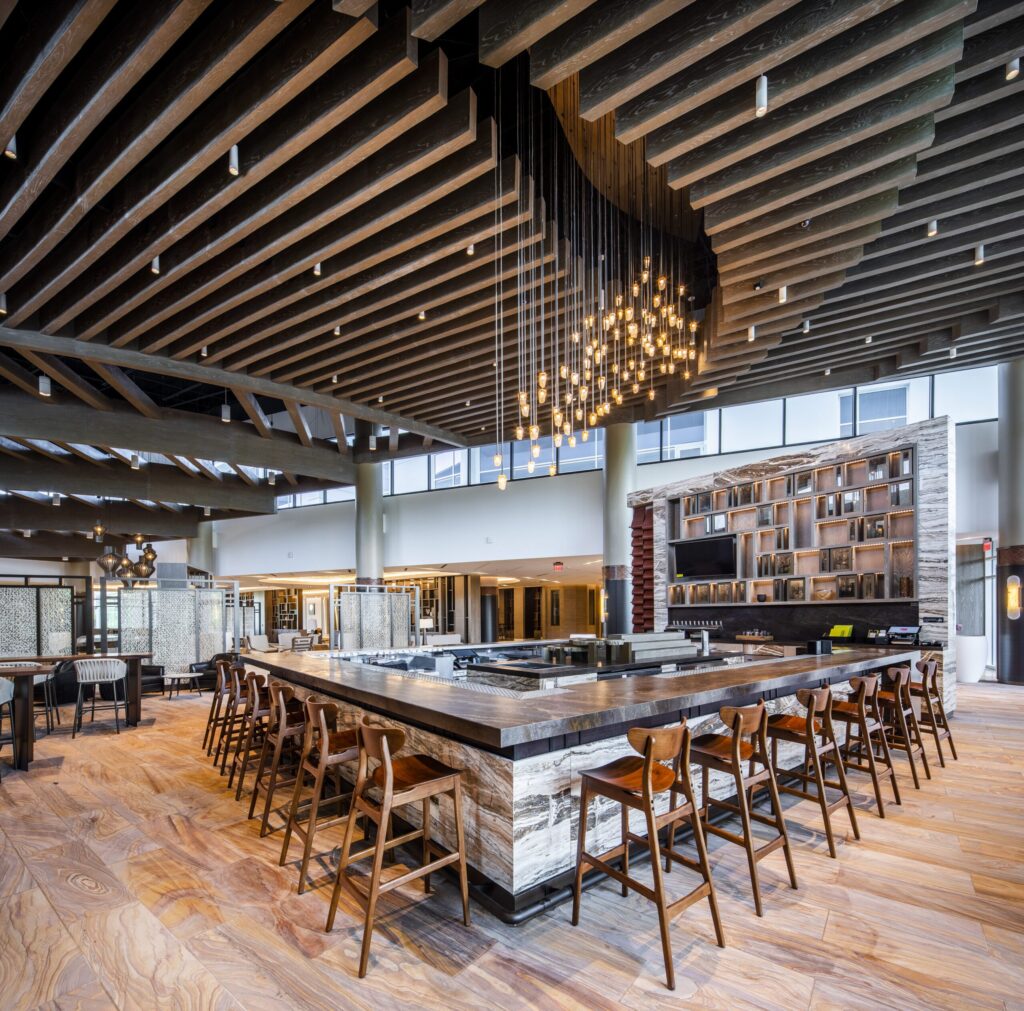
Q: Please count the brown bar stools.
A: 12